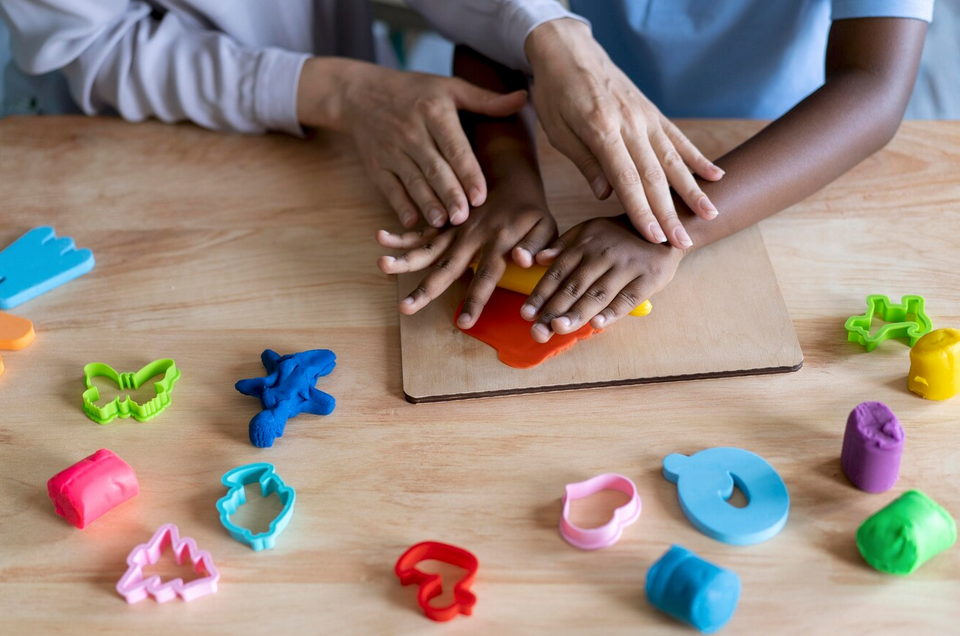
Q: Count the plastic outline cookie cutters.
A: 6